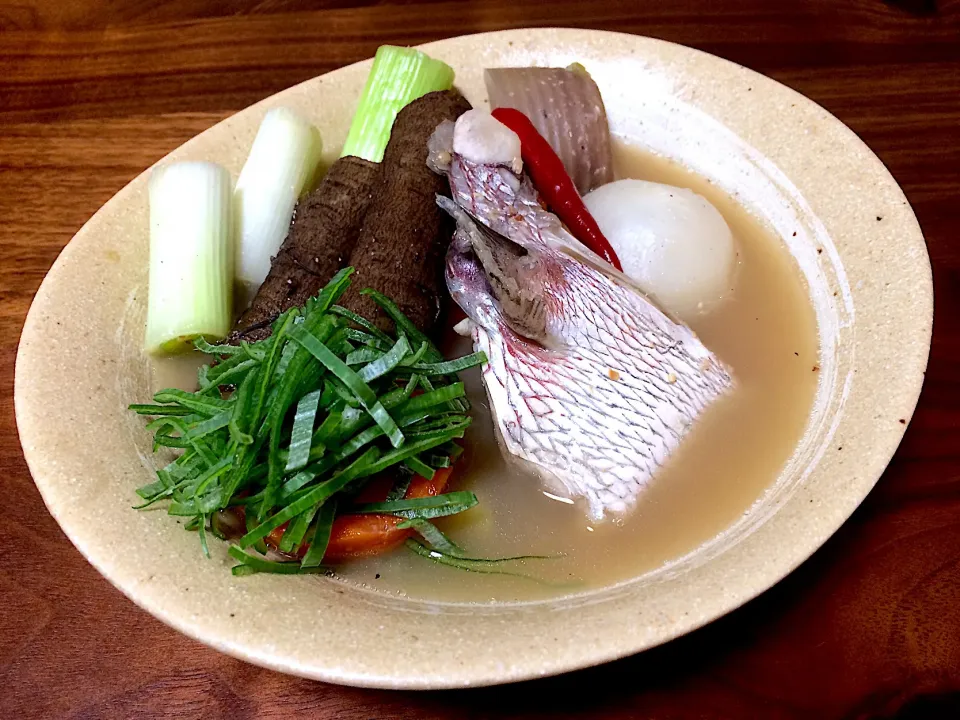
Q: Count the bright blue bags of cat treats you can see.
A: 0